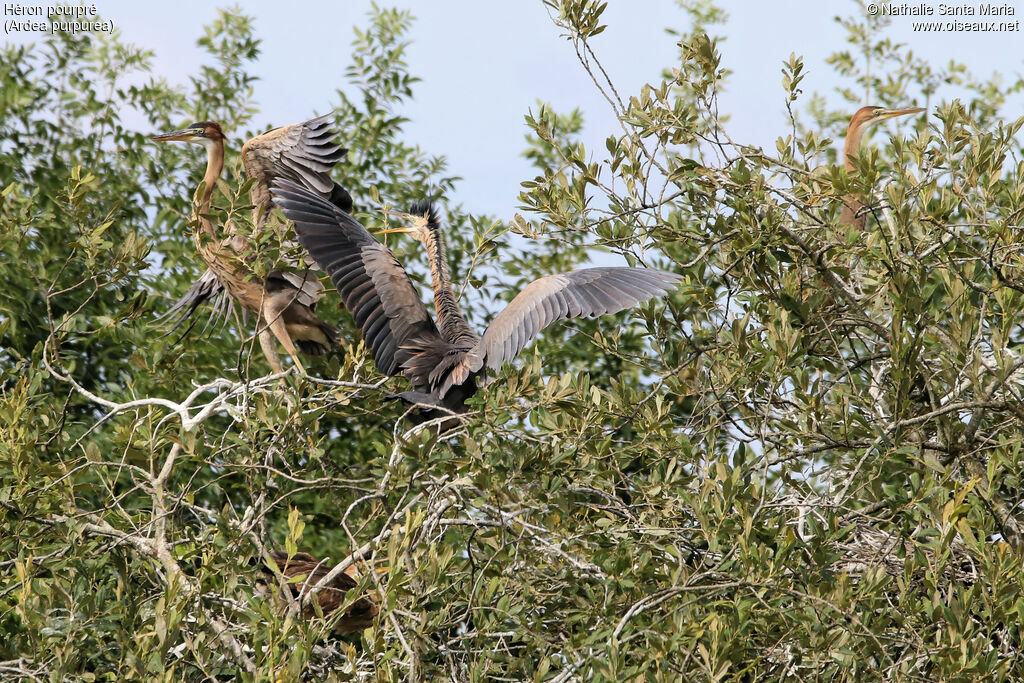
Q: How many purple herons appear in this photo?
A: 4